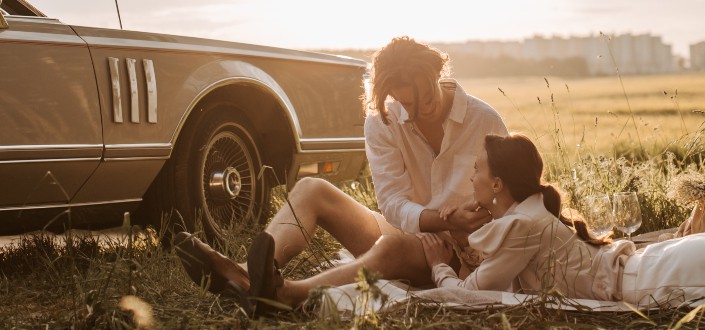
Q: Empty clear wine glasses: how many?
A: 2